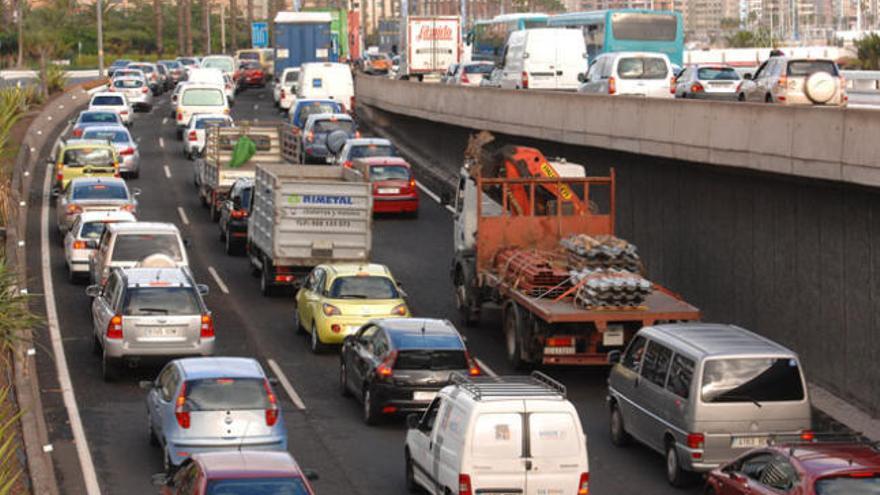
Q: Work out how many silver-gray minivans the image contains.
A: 1